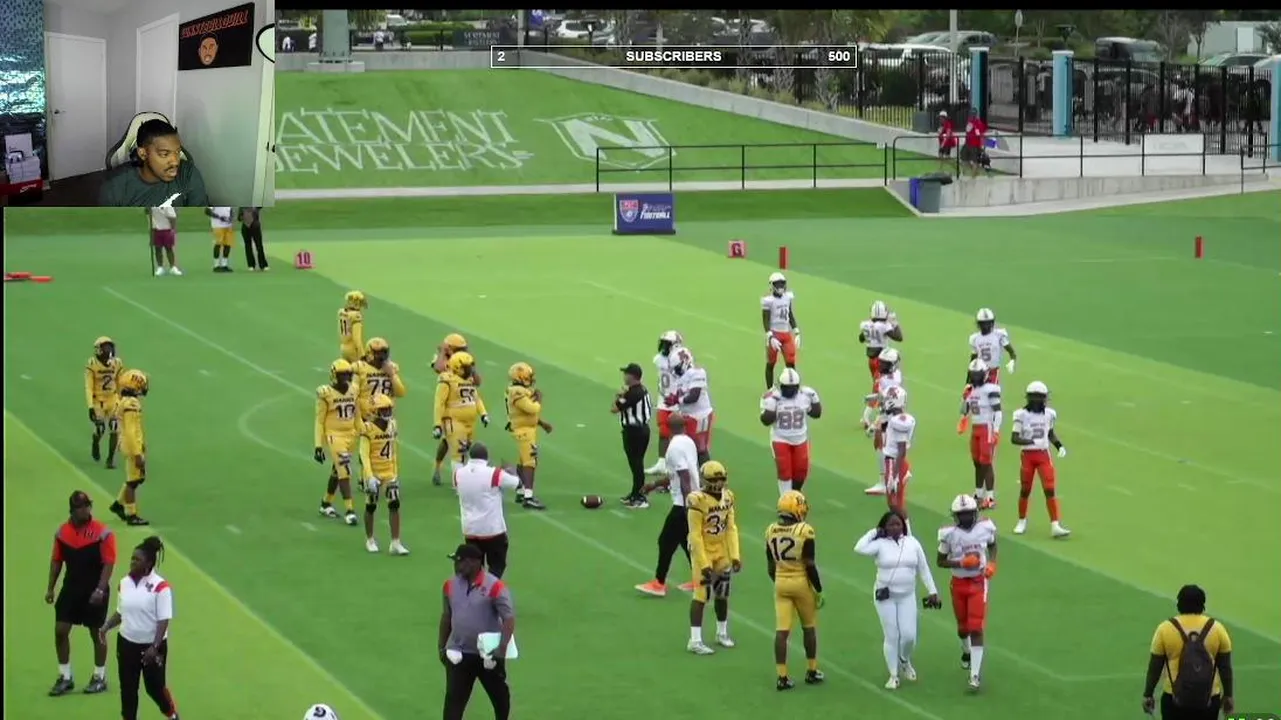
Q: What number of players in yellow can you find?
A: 11